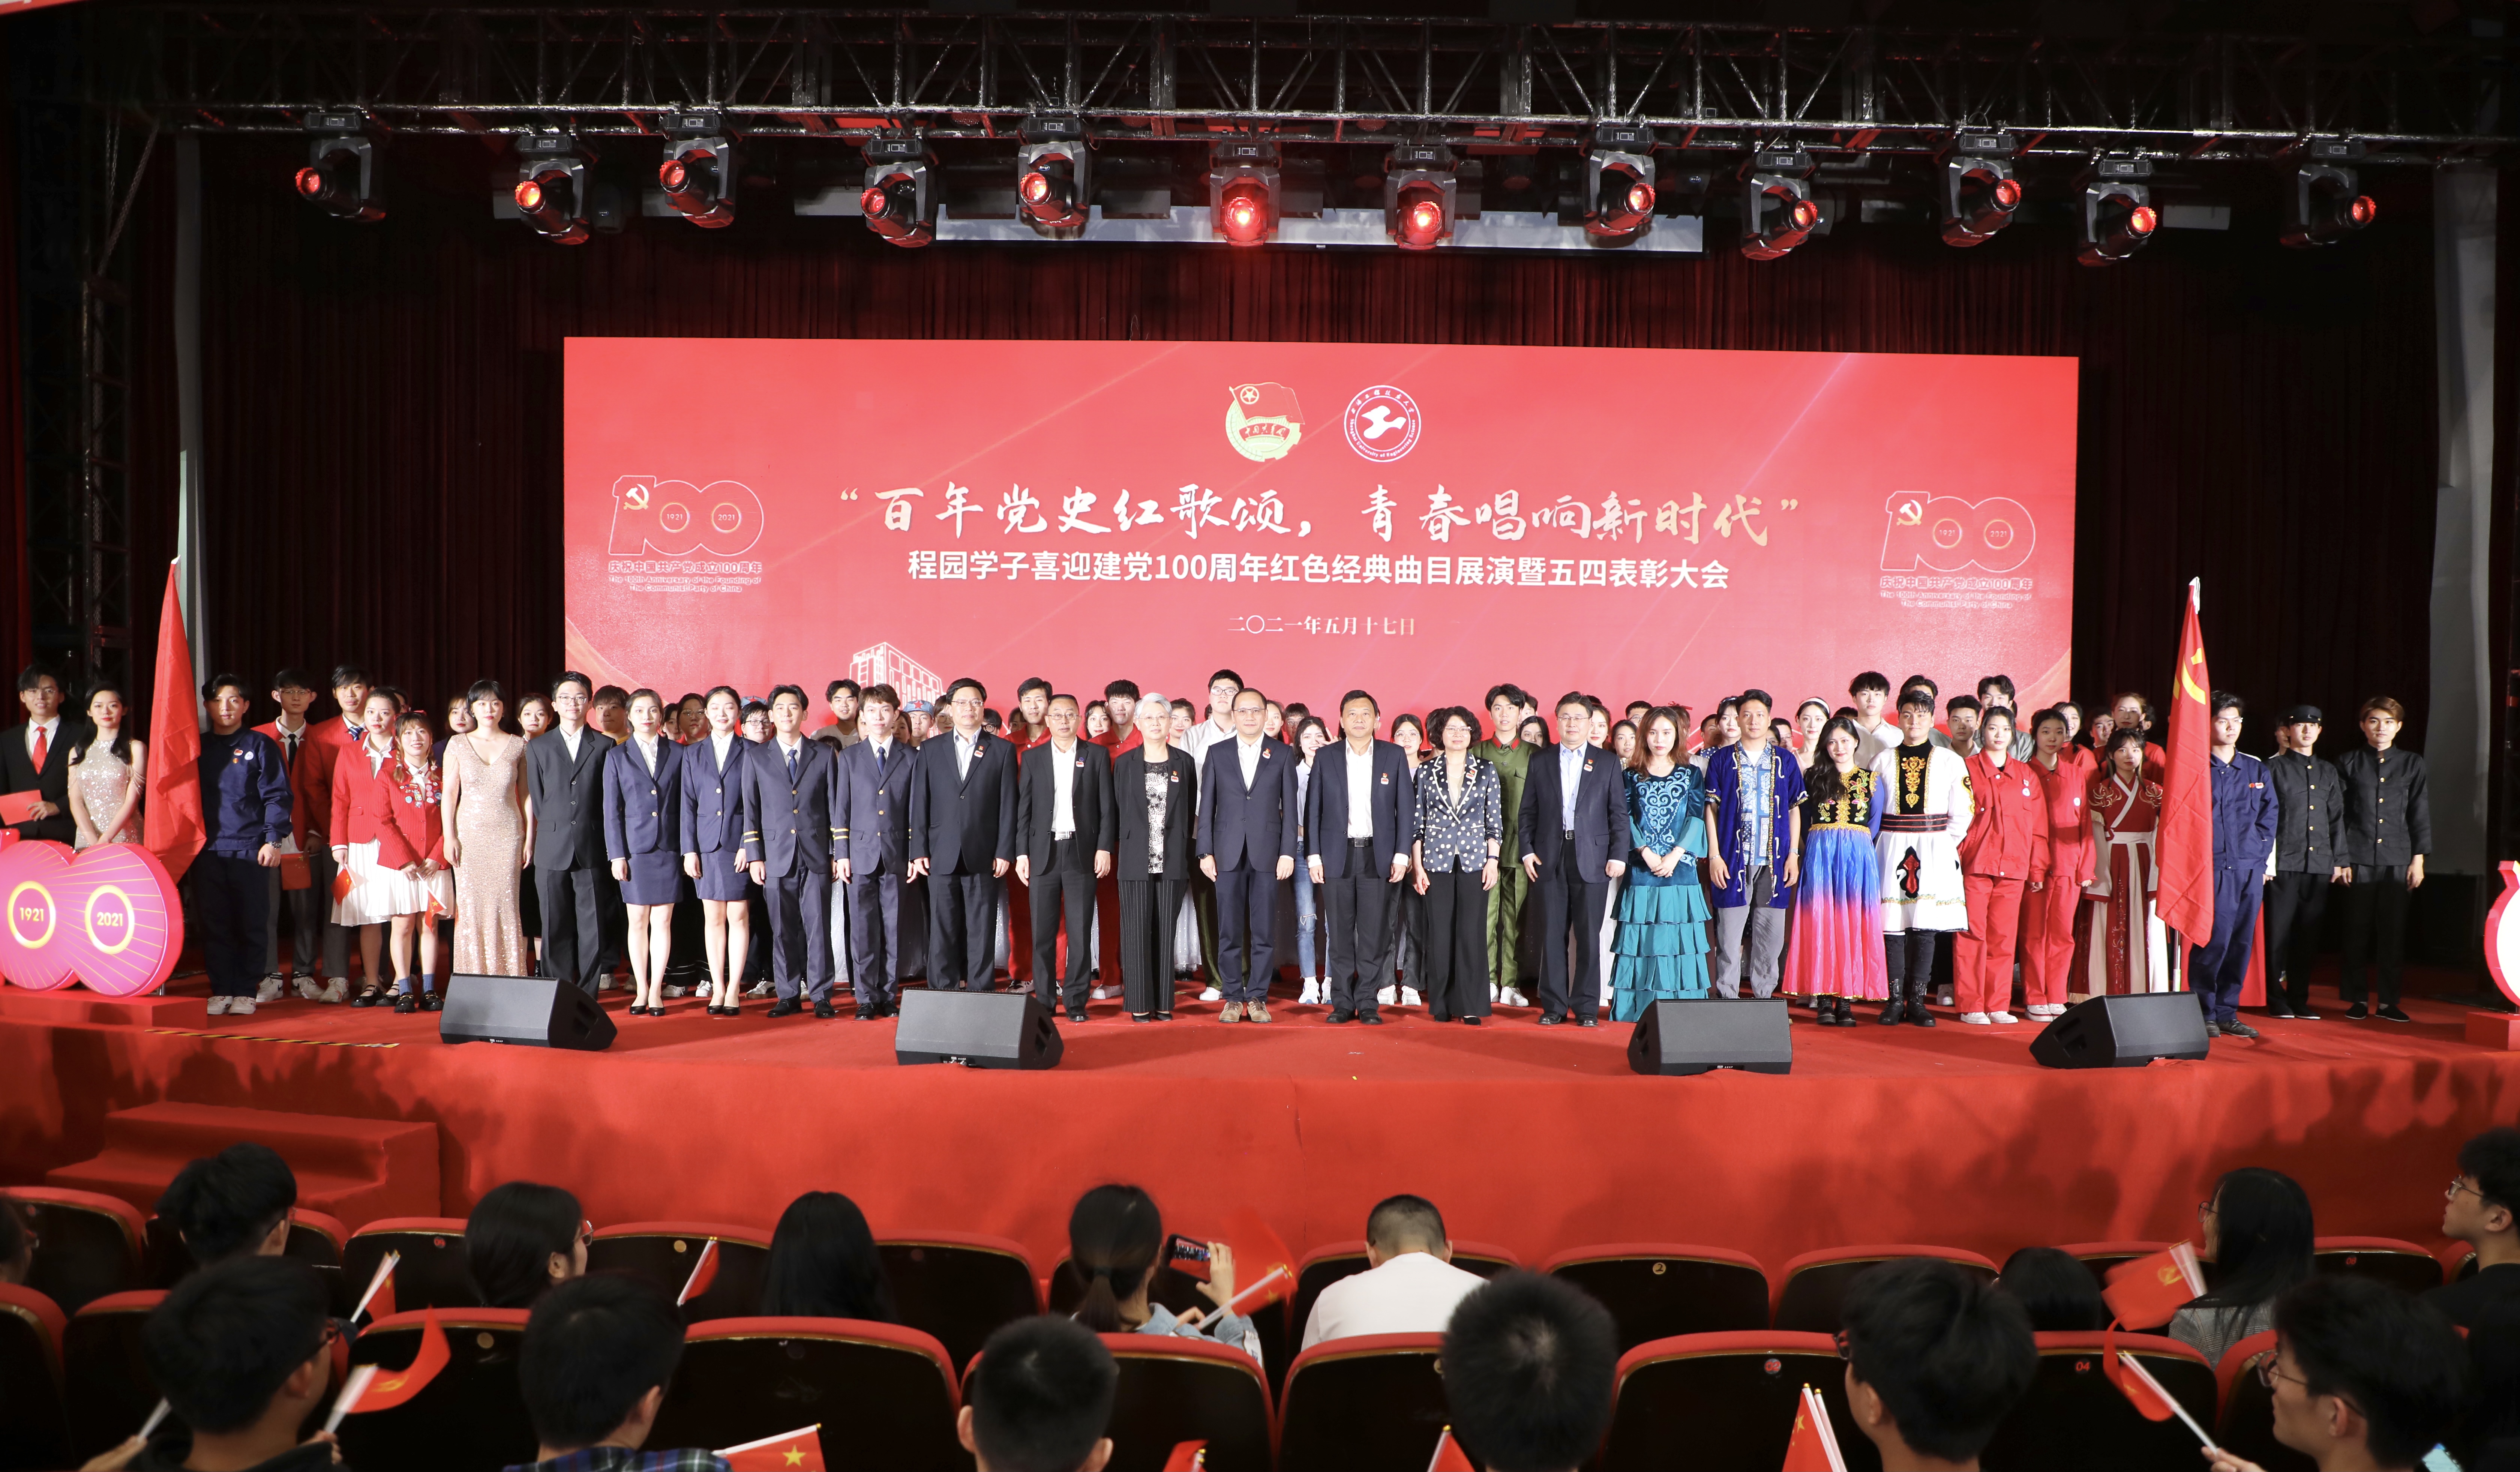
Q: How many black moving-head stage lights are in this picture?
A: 12